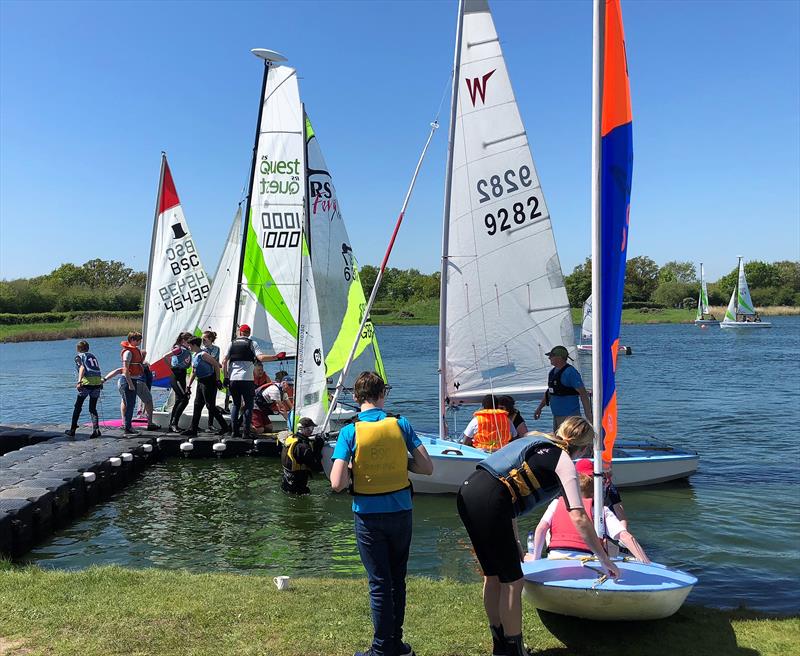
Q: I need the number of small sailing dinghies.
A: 8